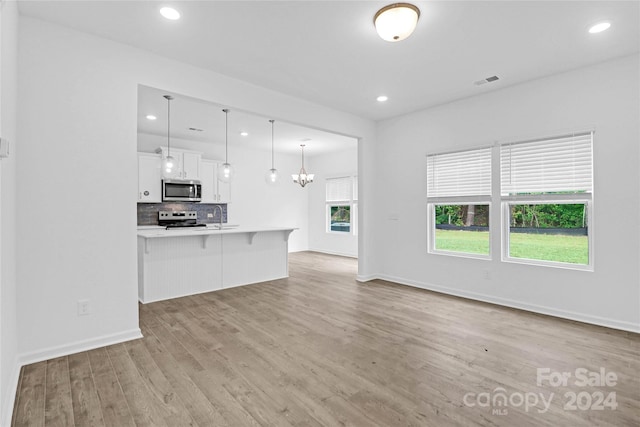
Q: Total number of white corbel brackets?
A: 4